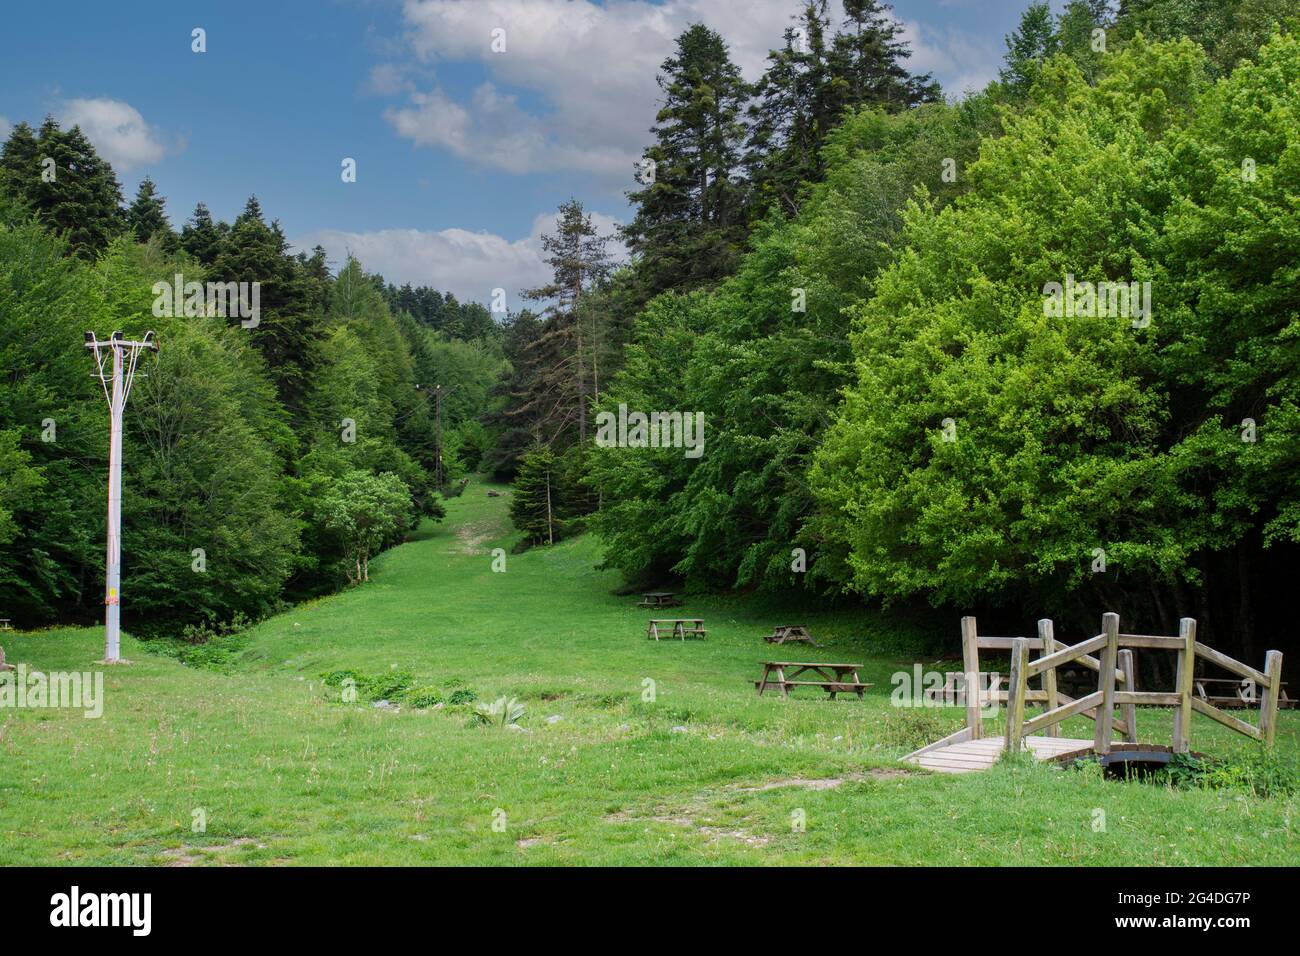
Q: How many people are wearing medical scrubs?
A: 0